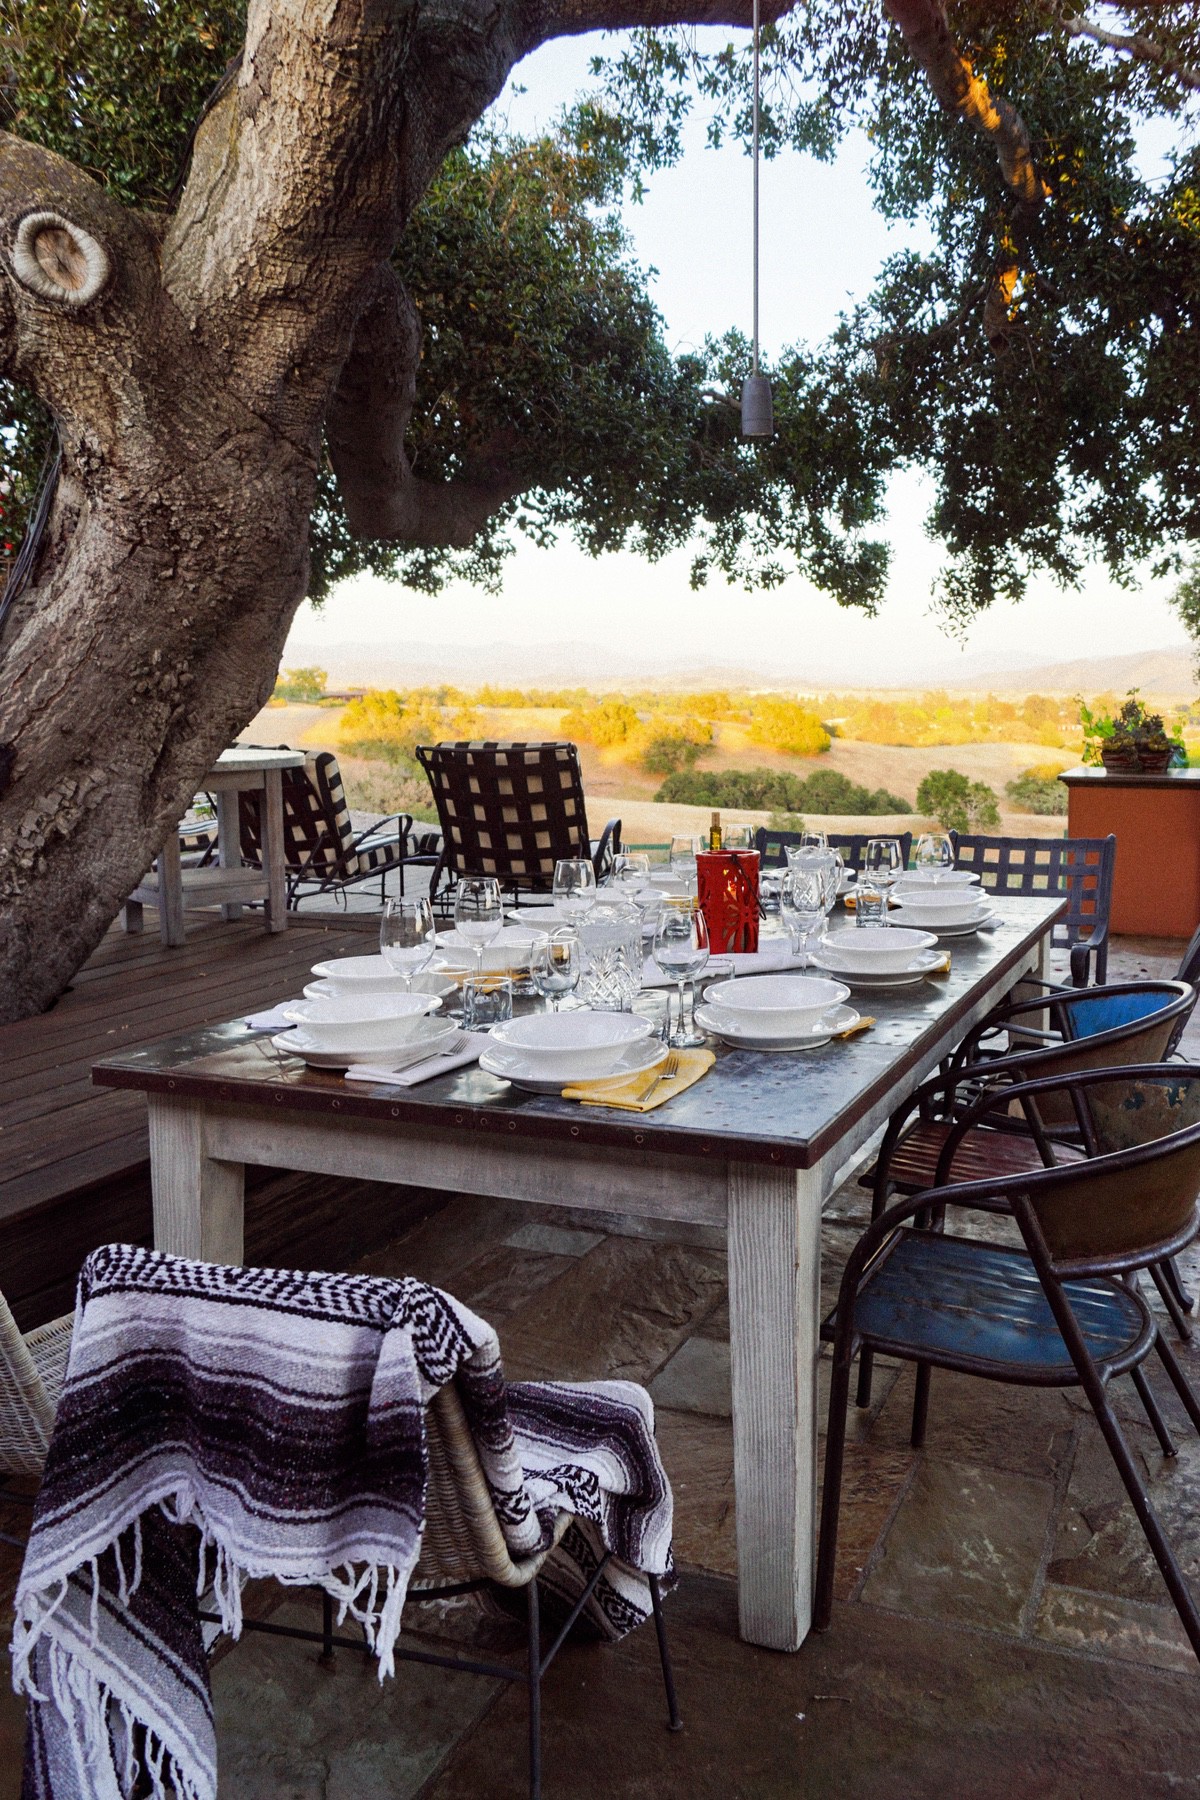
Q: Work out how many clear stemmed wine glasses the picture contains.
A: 12